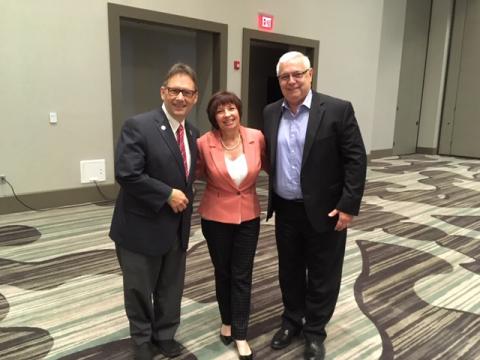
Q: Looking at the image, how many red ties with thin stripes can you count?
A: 1